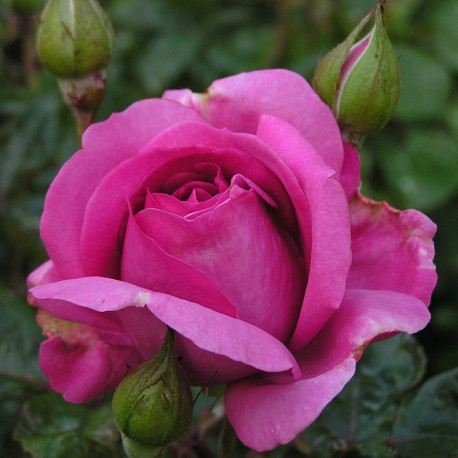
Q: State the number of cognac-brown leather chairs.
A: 0